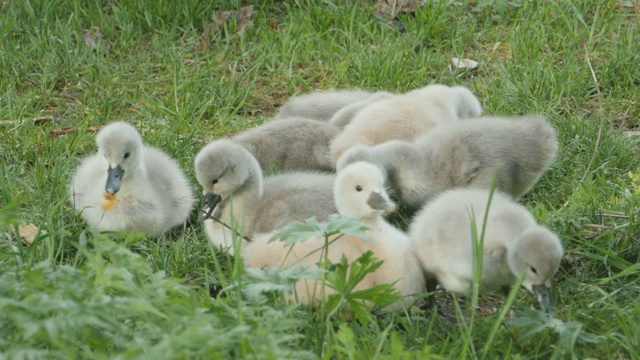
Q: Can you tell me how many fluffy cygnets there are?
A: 8